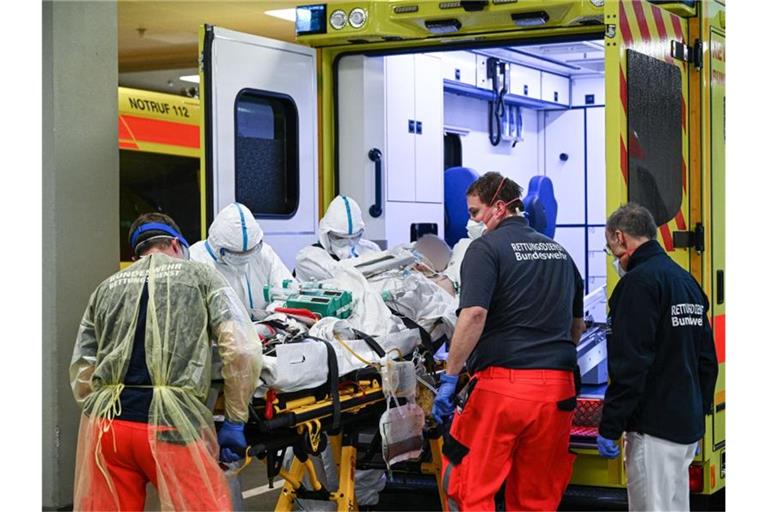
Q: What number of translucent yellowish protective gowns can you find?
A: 1